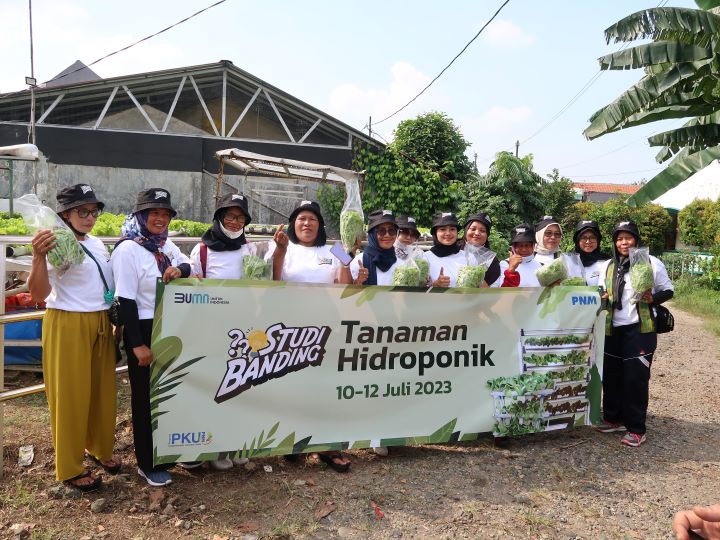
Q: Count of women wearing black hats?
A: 12